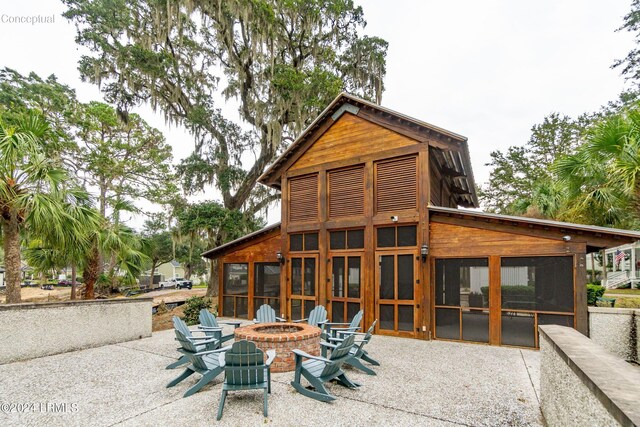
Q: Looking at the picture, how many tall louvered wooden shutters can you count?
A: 3